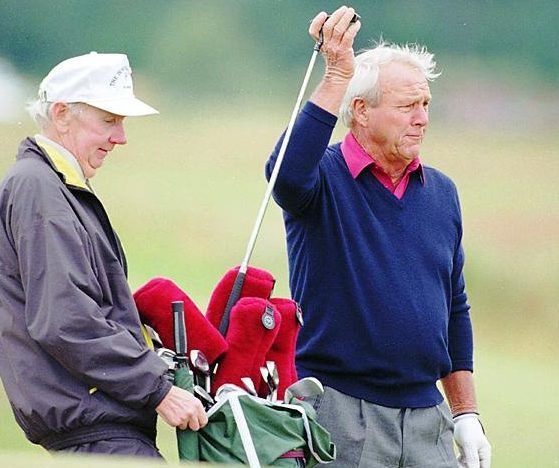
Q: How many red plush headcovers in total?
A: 4